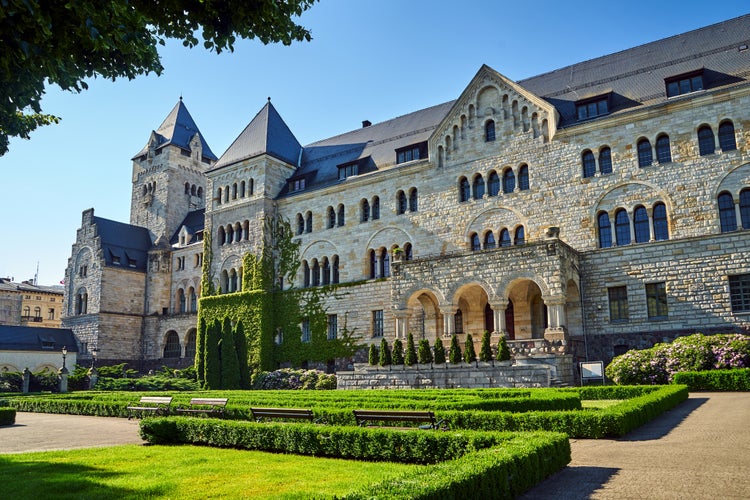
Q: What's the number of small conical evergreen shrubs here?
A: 10